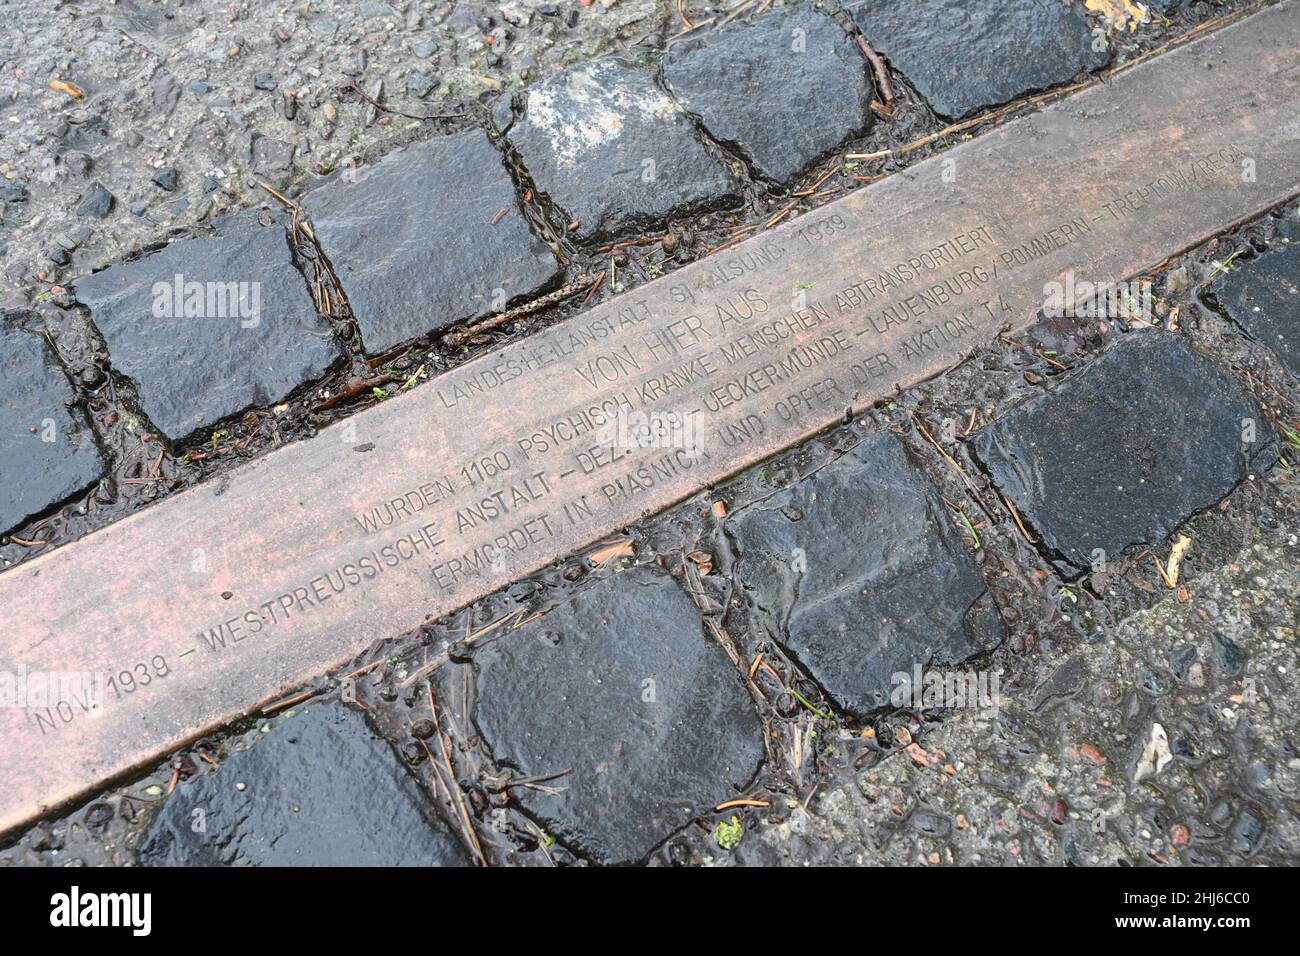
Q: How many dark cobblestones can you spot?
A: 11